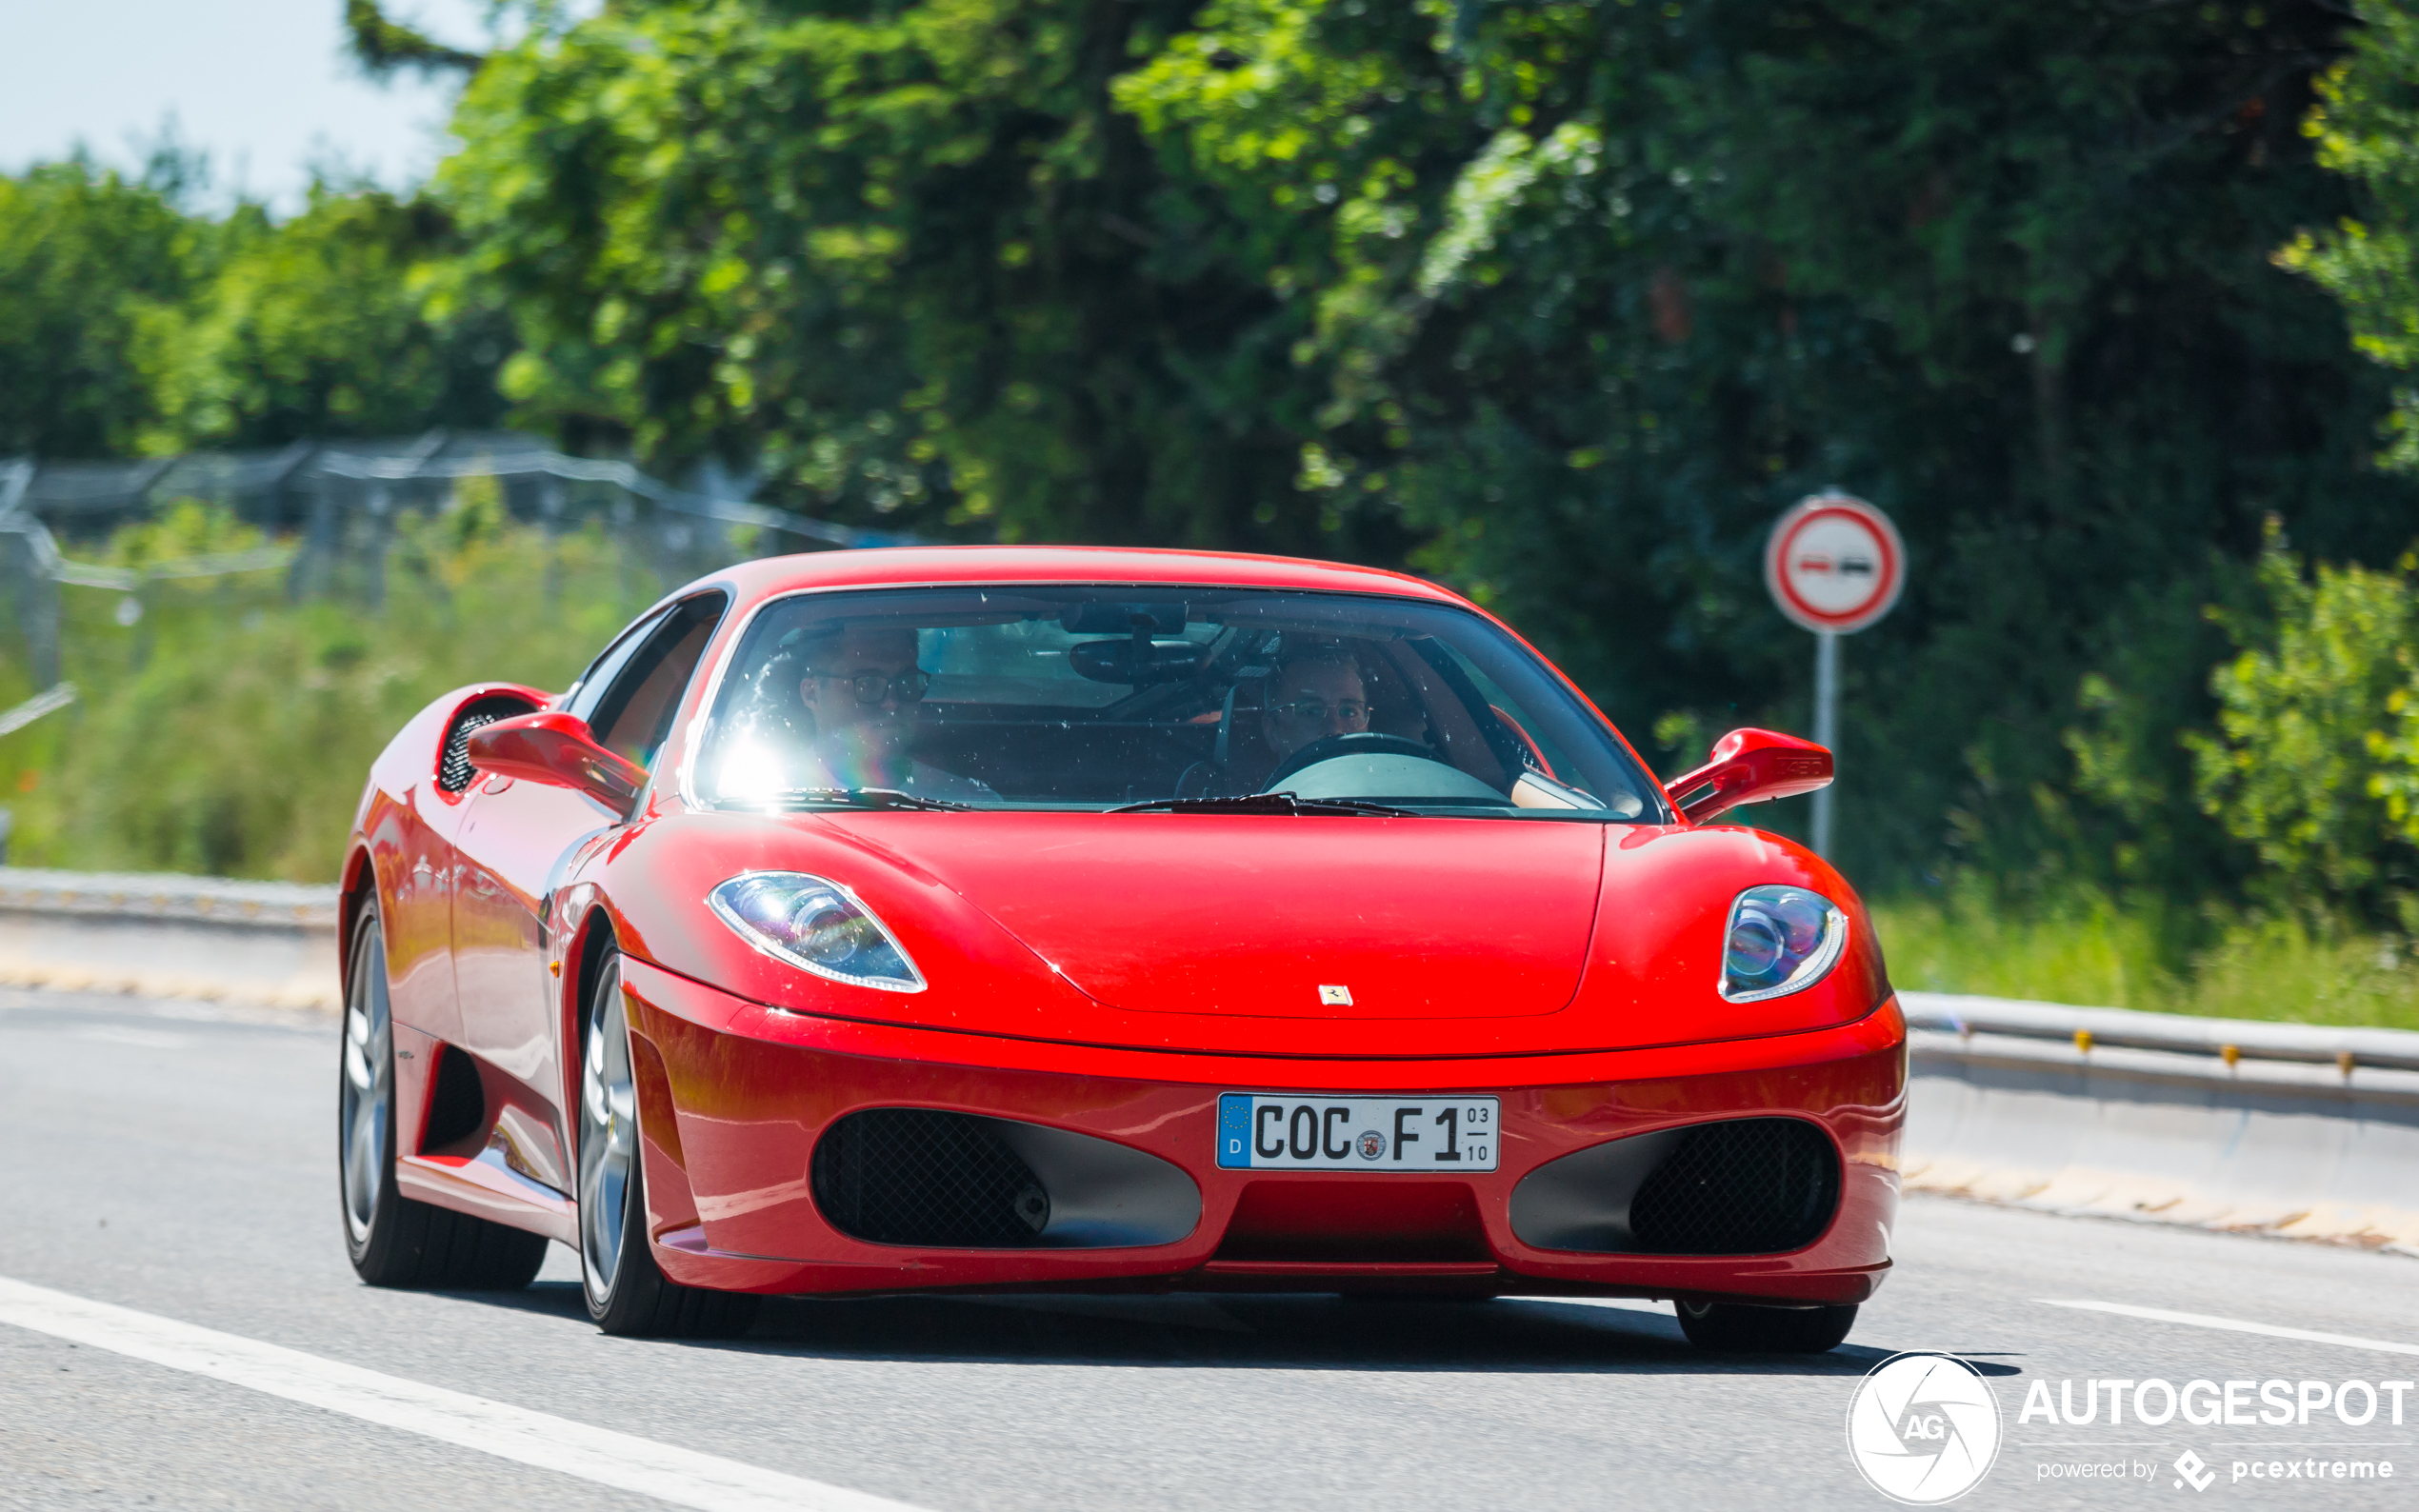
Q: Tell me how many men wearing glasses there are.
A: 2